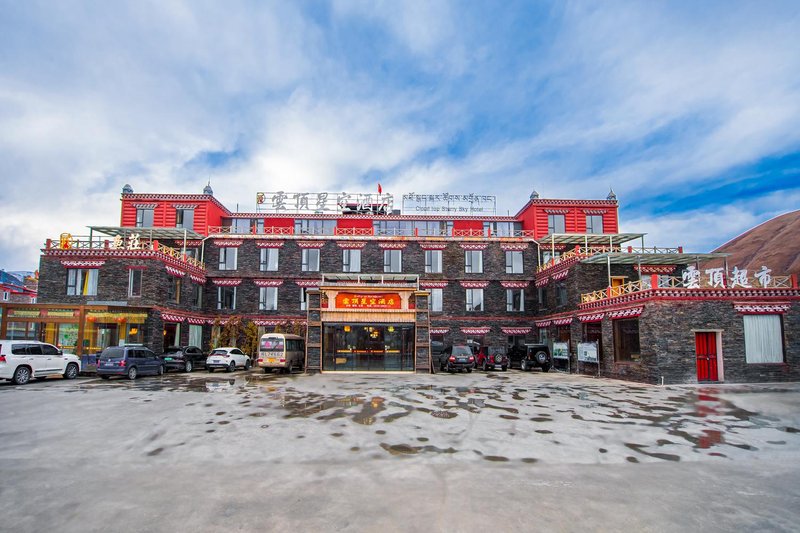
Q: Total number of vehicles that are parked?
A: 8